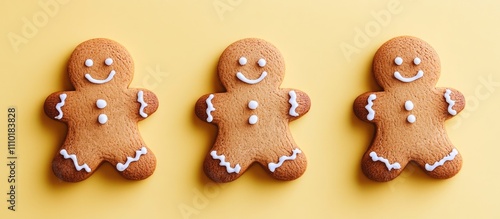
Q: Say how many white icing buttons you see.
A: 6